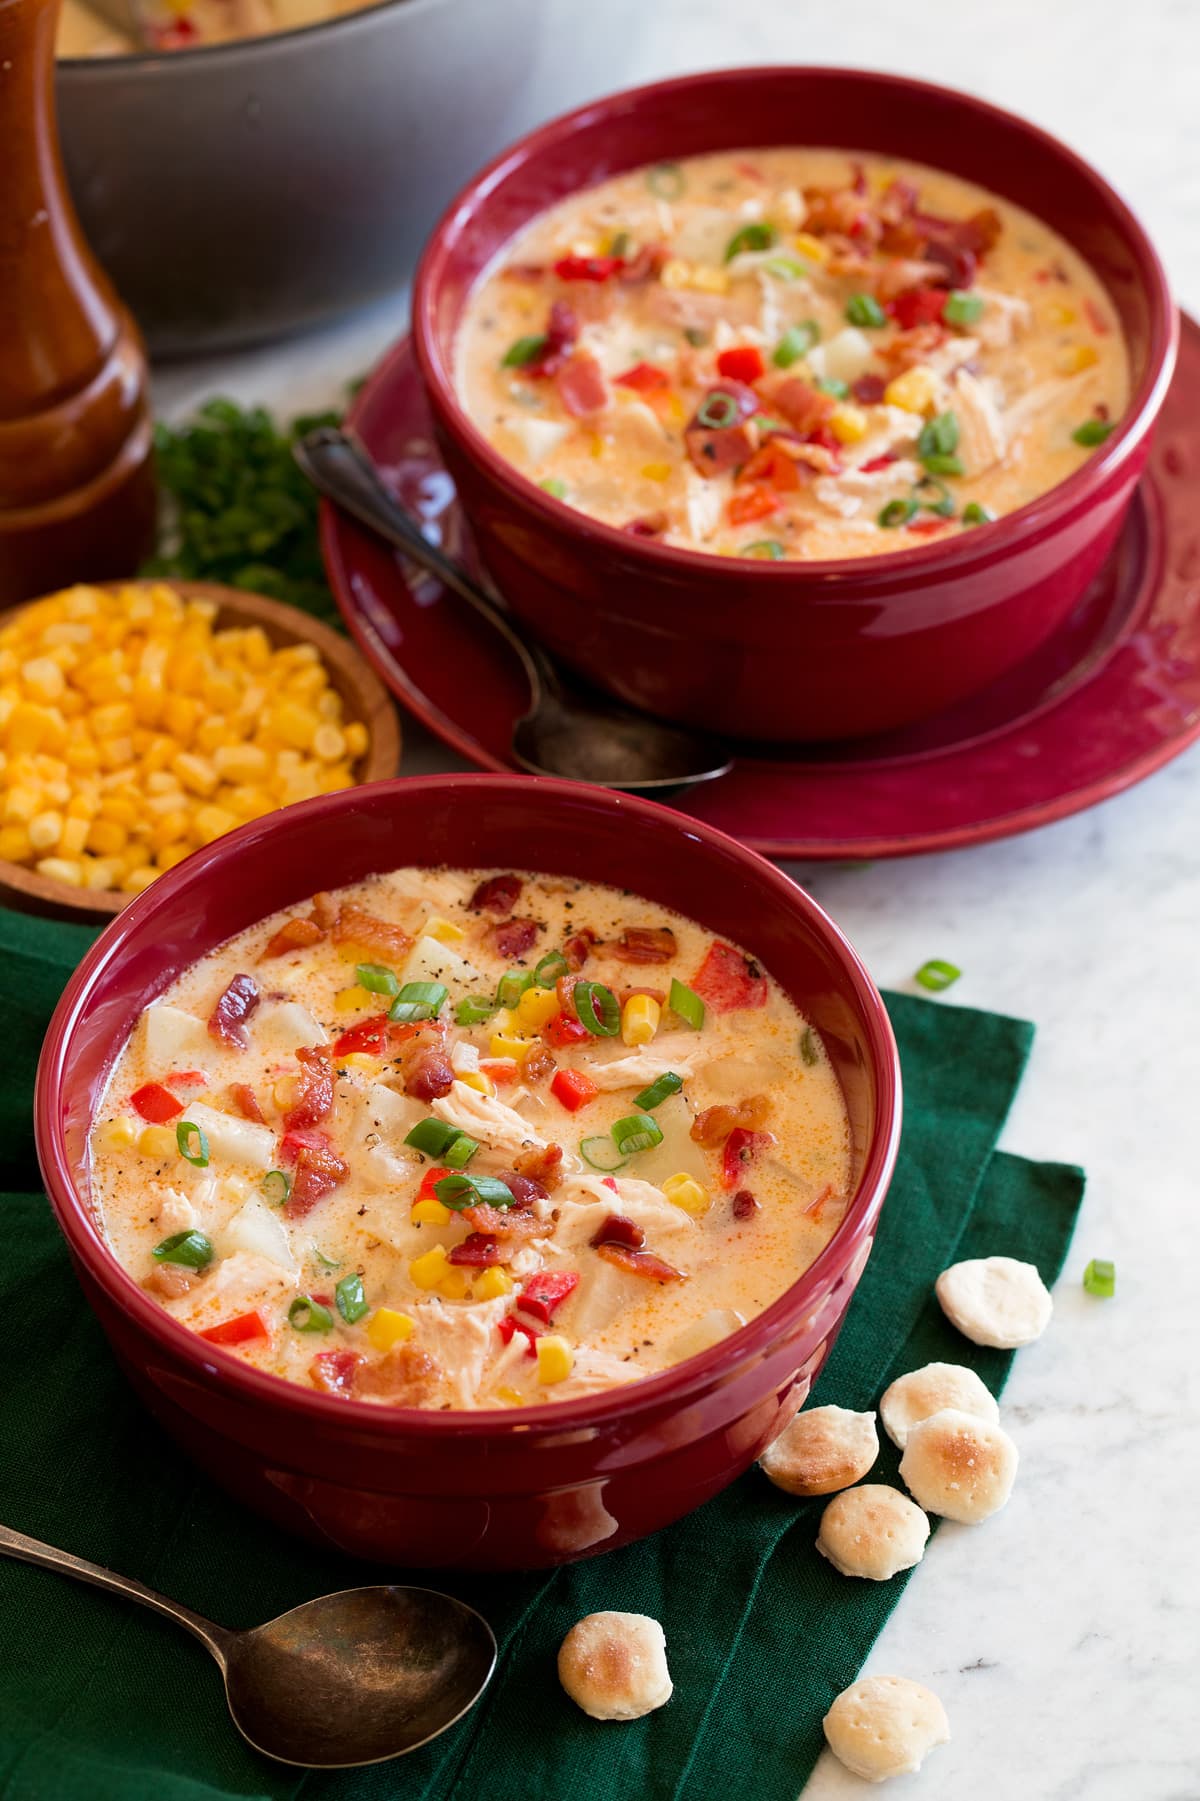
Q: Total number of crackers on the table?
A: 7